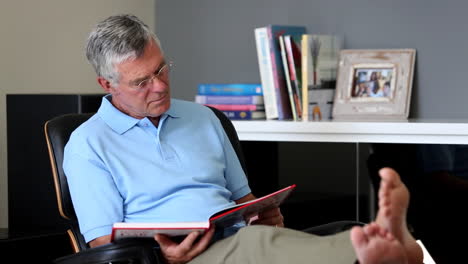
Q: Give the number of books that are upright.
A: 5